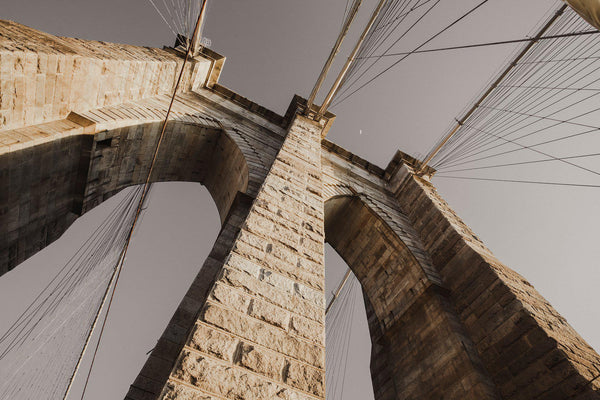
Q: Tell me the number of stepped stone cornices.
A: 3